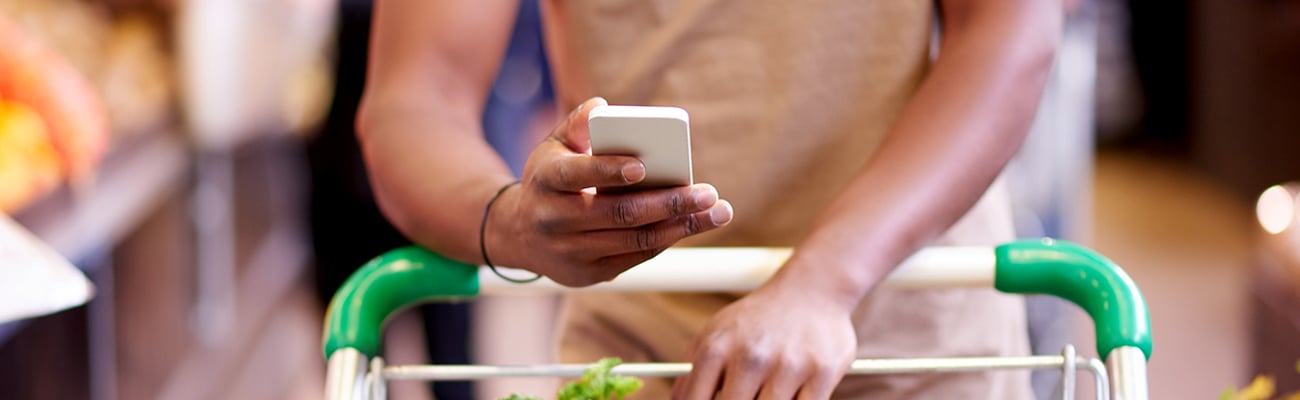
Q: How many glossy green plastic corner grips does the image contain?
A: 2